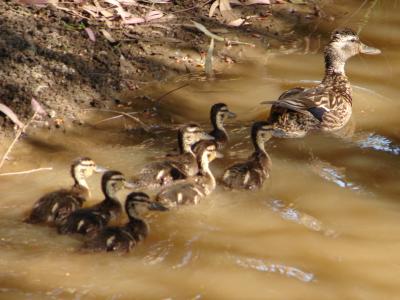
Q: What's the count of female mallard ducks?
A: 1